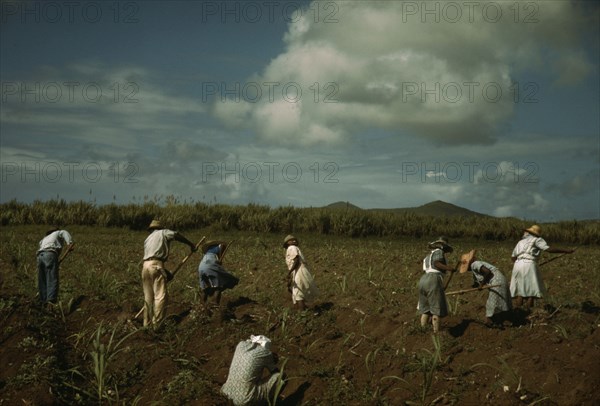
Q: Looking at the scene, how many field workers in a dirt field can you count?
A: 8